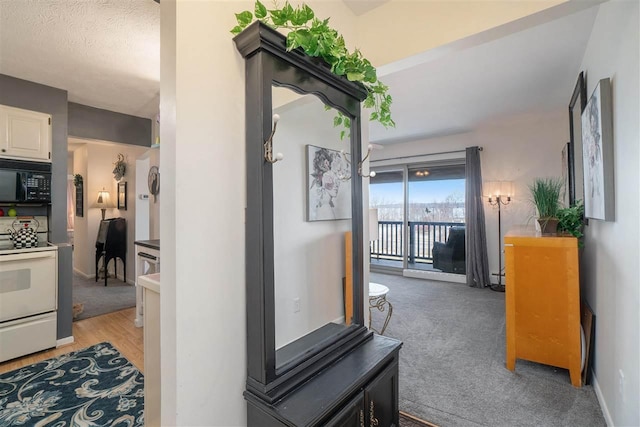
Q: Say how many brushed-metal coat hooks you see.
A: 2